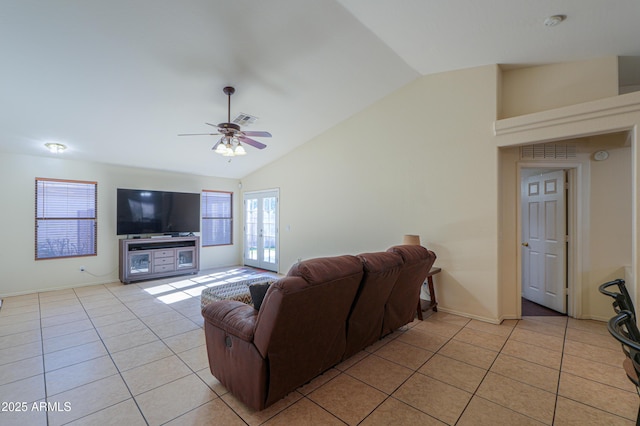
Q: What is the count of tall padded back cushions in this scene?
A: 3